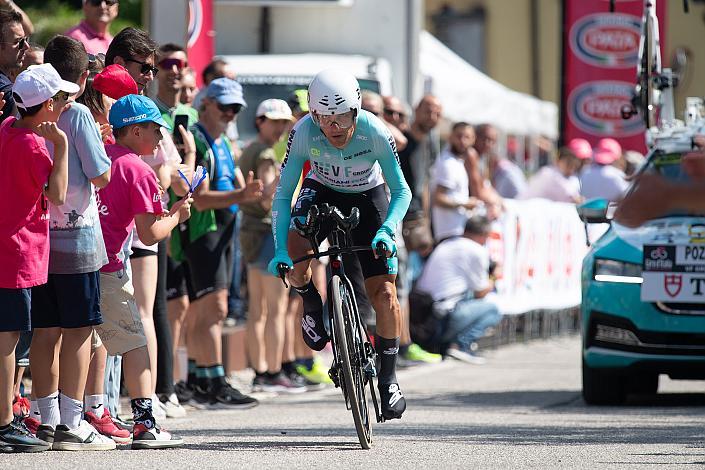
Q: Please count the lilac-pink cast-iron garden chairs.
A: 0